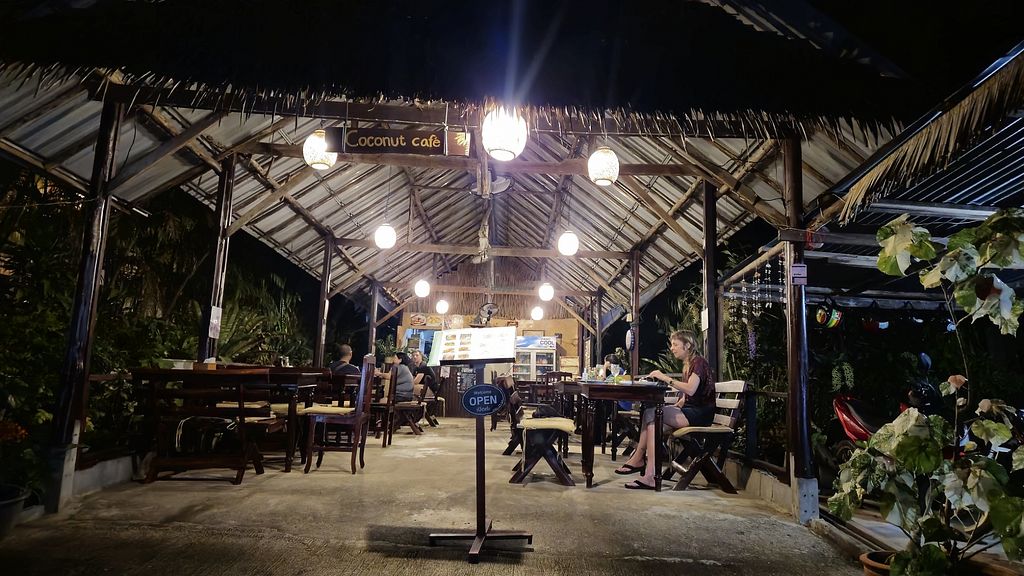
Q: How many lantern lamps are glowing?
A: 9